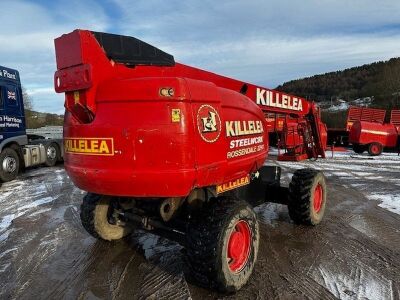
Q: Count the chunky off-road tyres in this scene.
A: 3